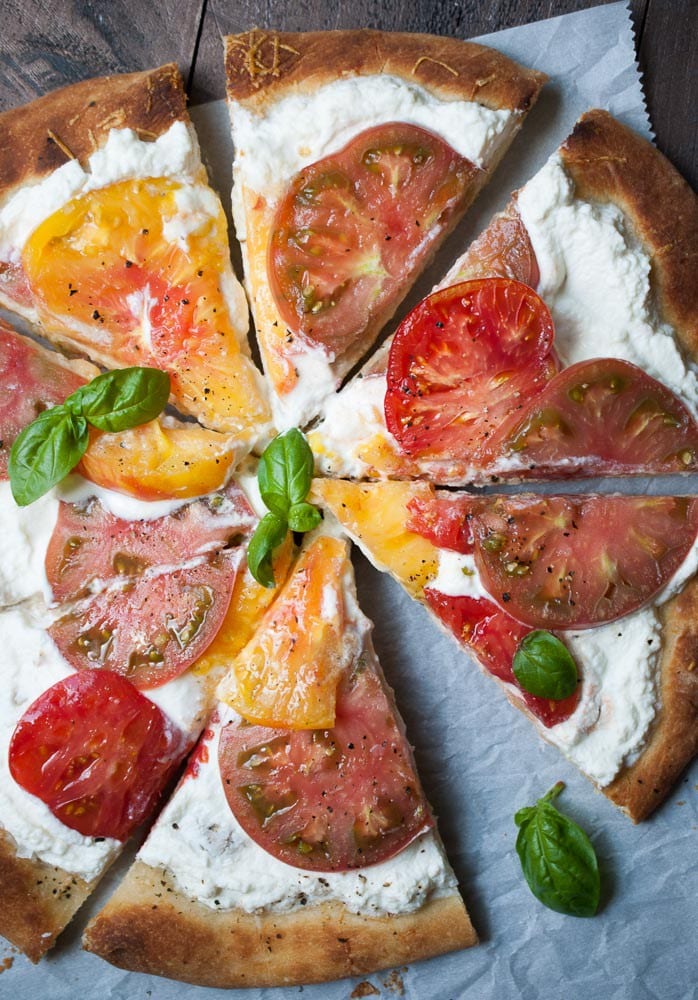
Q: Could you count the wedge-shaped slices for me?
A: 7